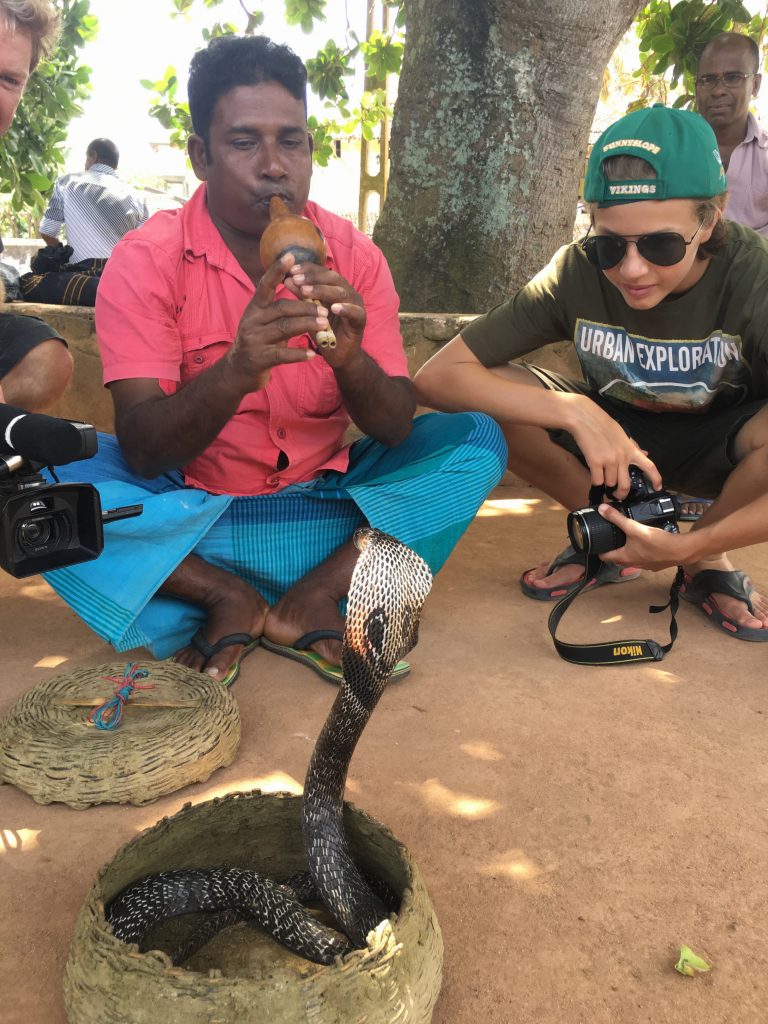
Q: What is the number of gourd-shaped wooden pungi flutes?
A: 1